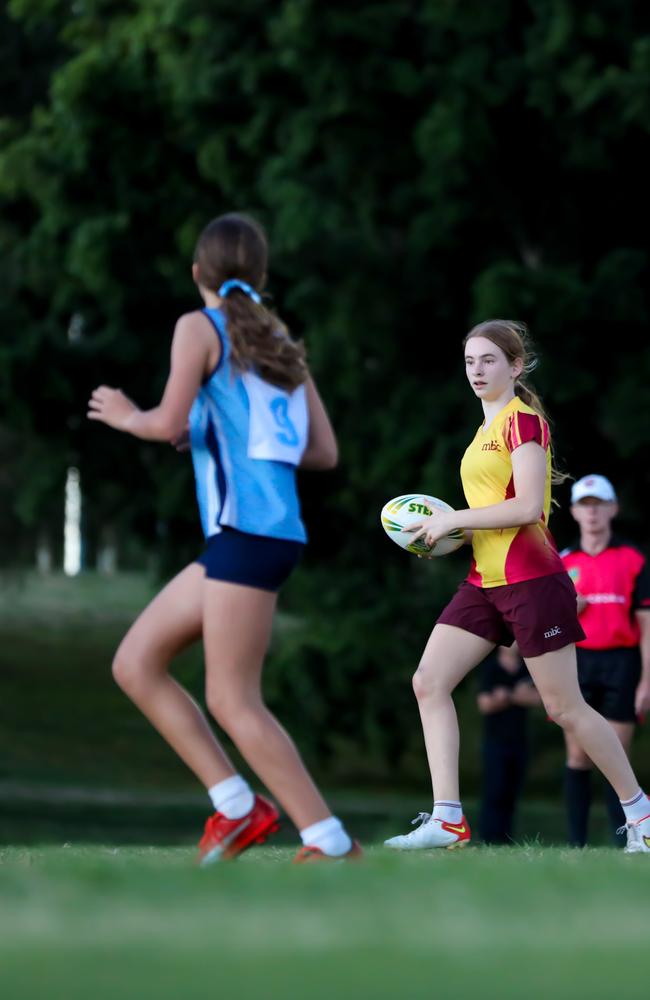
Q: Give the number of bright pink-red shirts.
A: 1